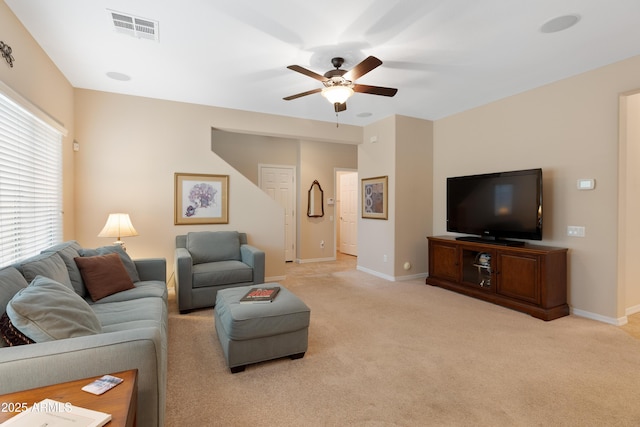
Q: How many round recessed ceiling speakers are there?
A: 3